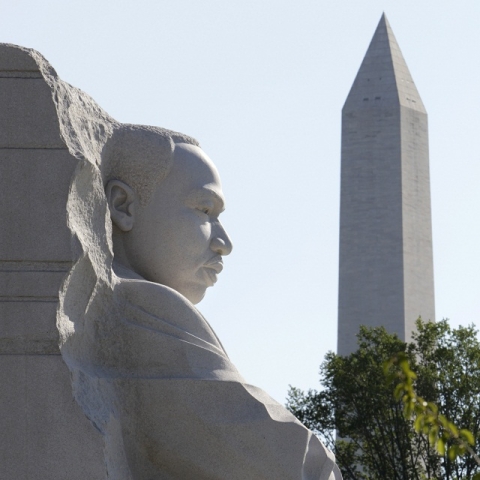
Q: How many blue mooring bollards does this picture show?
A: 0